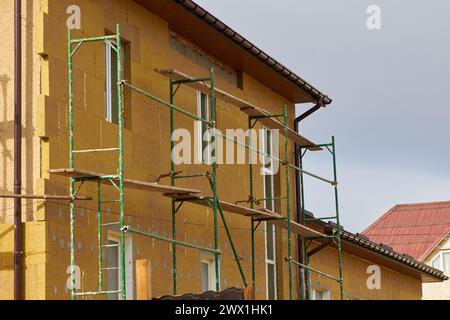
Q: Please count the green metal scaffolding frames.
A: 4